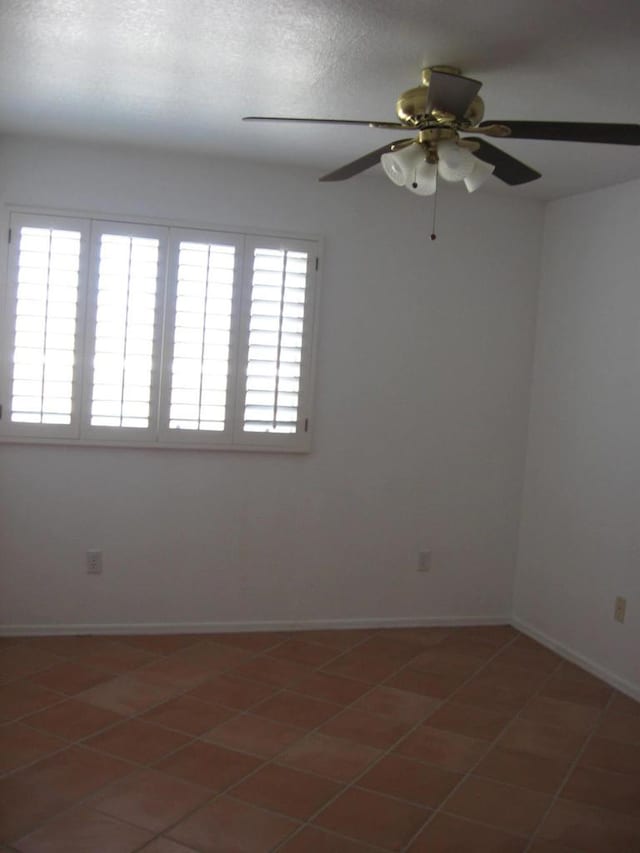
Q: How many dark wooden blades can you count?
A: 5